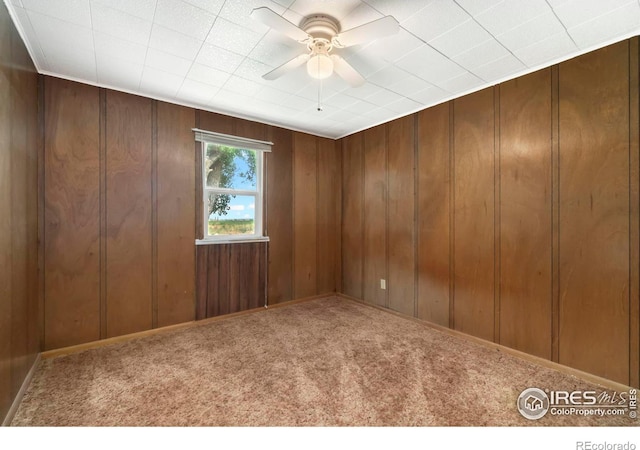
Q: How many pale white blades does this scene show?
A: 4